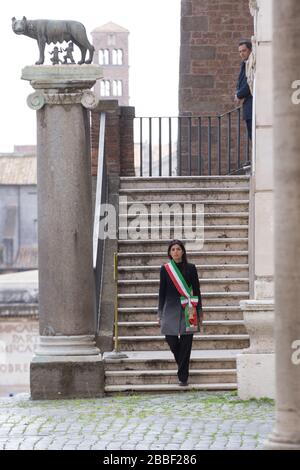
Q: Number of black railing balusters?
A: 12